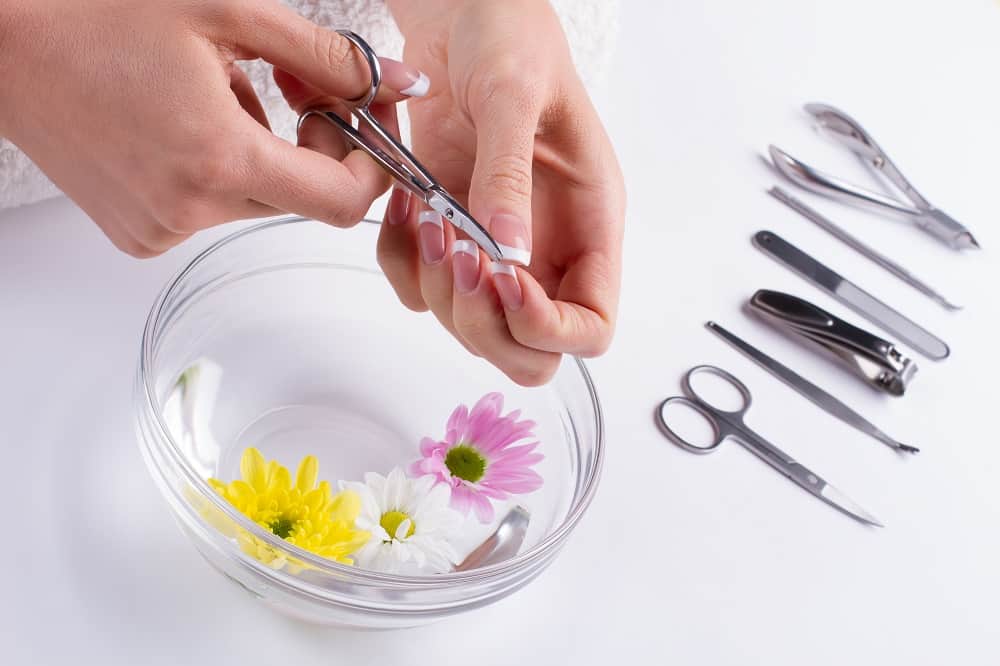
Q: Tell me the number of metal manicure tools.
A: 7